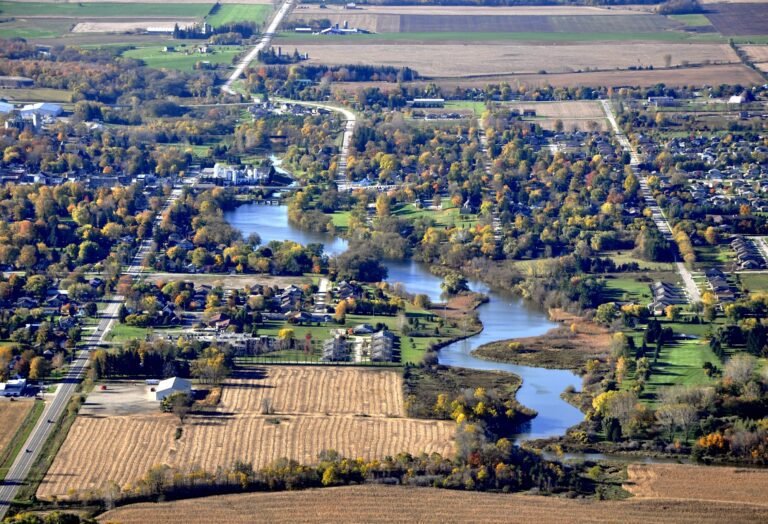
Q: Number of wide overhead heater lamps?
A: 0